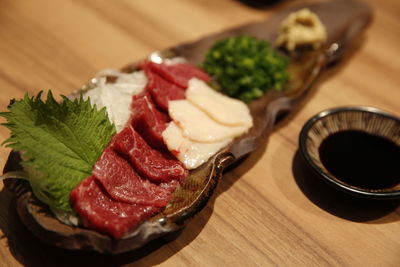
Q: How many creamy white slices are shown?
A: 3